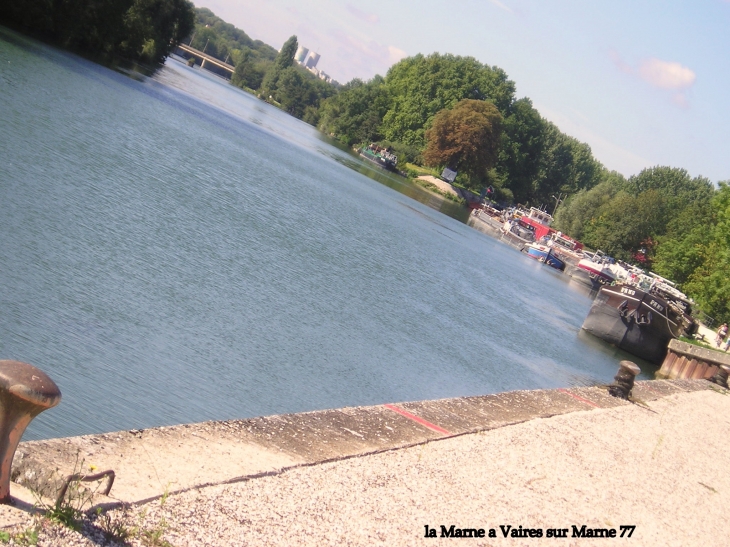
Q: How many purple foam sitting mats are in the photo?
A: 0